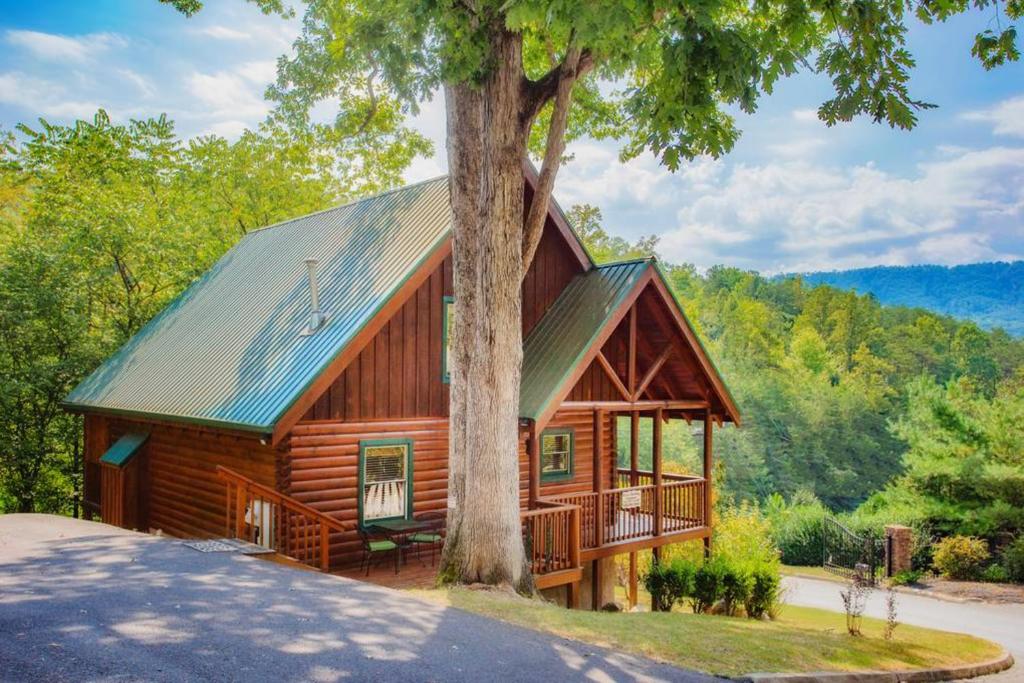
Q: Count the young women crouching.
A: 0